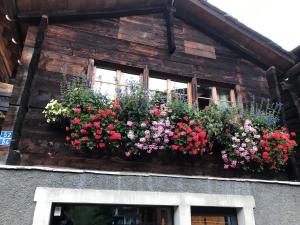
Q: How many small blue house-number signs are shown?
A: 2